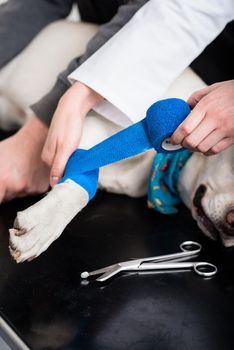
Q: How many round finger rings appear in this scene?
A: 2